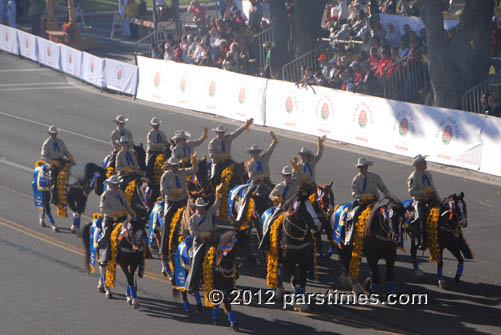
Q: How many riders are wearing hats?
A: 14